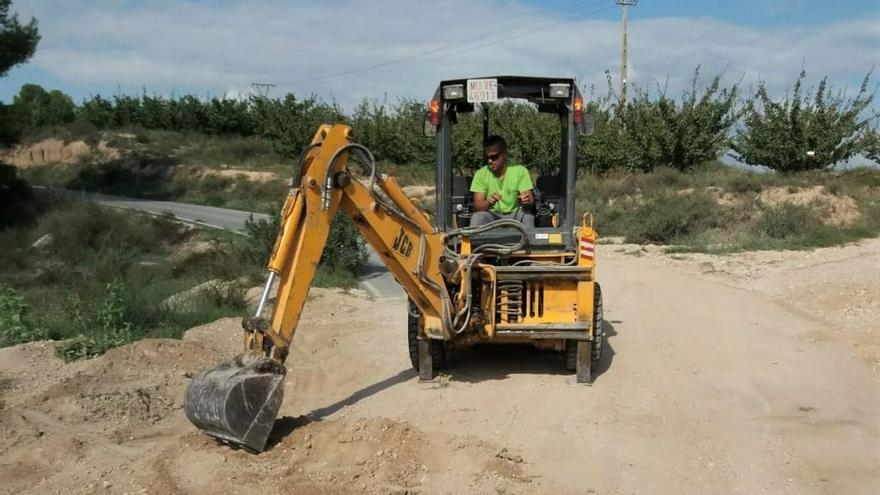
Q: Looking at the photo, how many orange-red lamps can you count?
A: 2